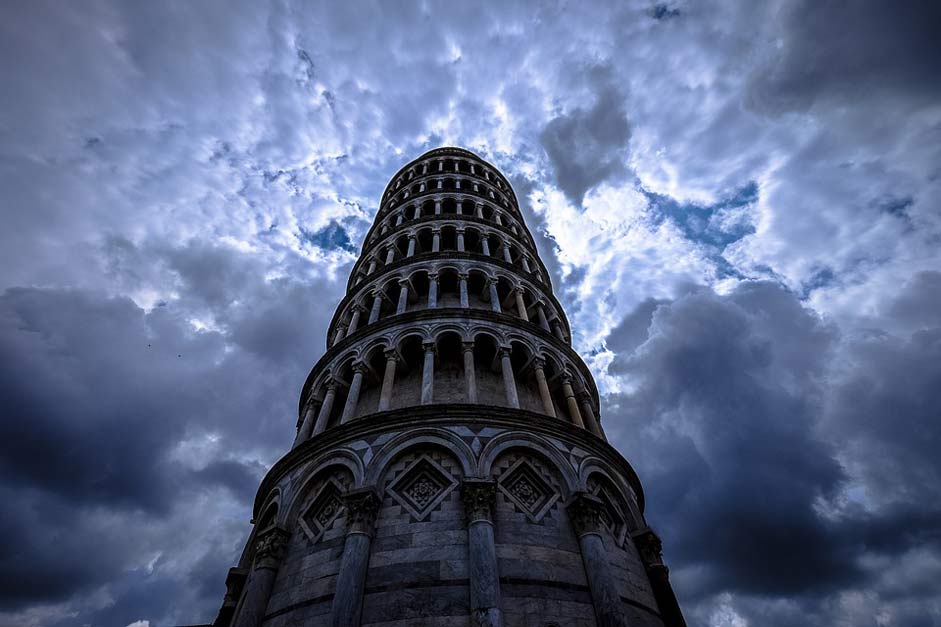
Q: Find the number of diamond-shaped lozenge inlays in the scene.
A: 4